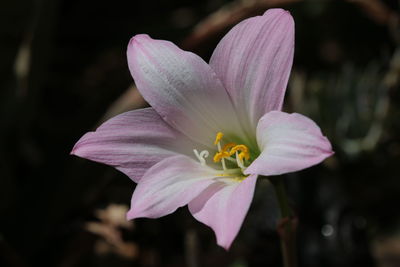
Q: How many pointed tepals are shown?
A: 6